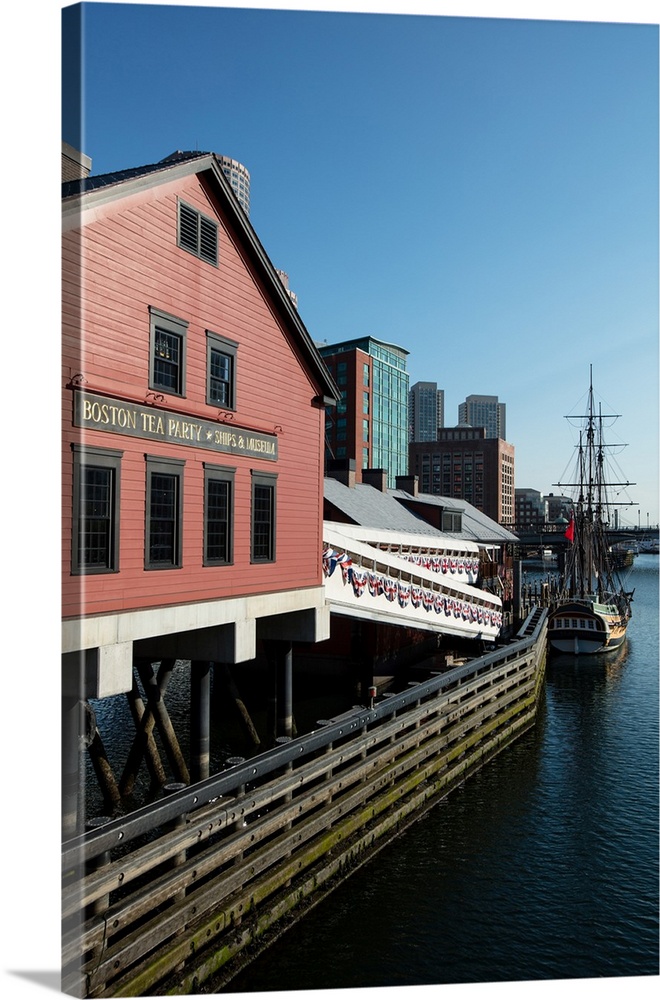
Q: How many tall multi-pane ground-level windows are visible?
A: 4